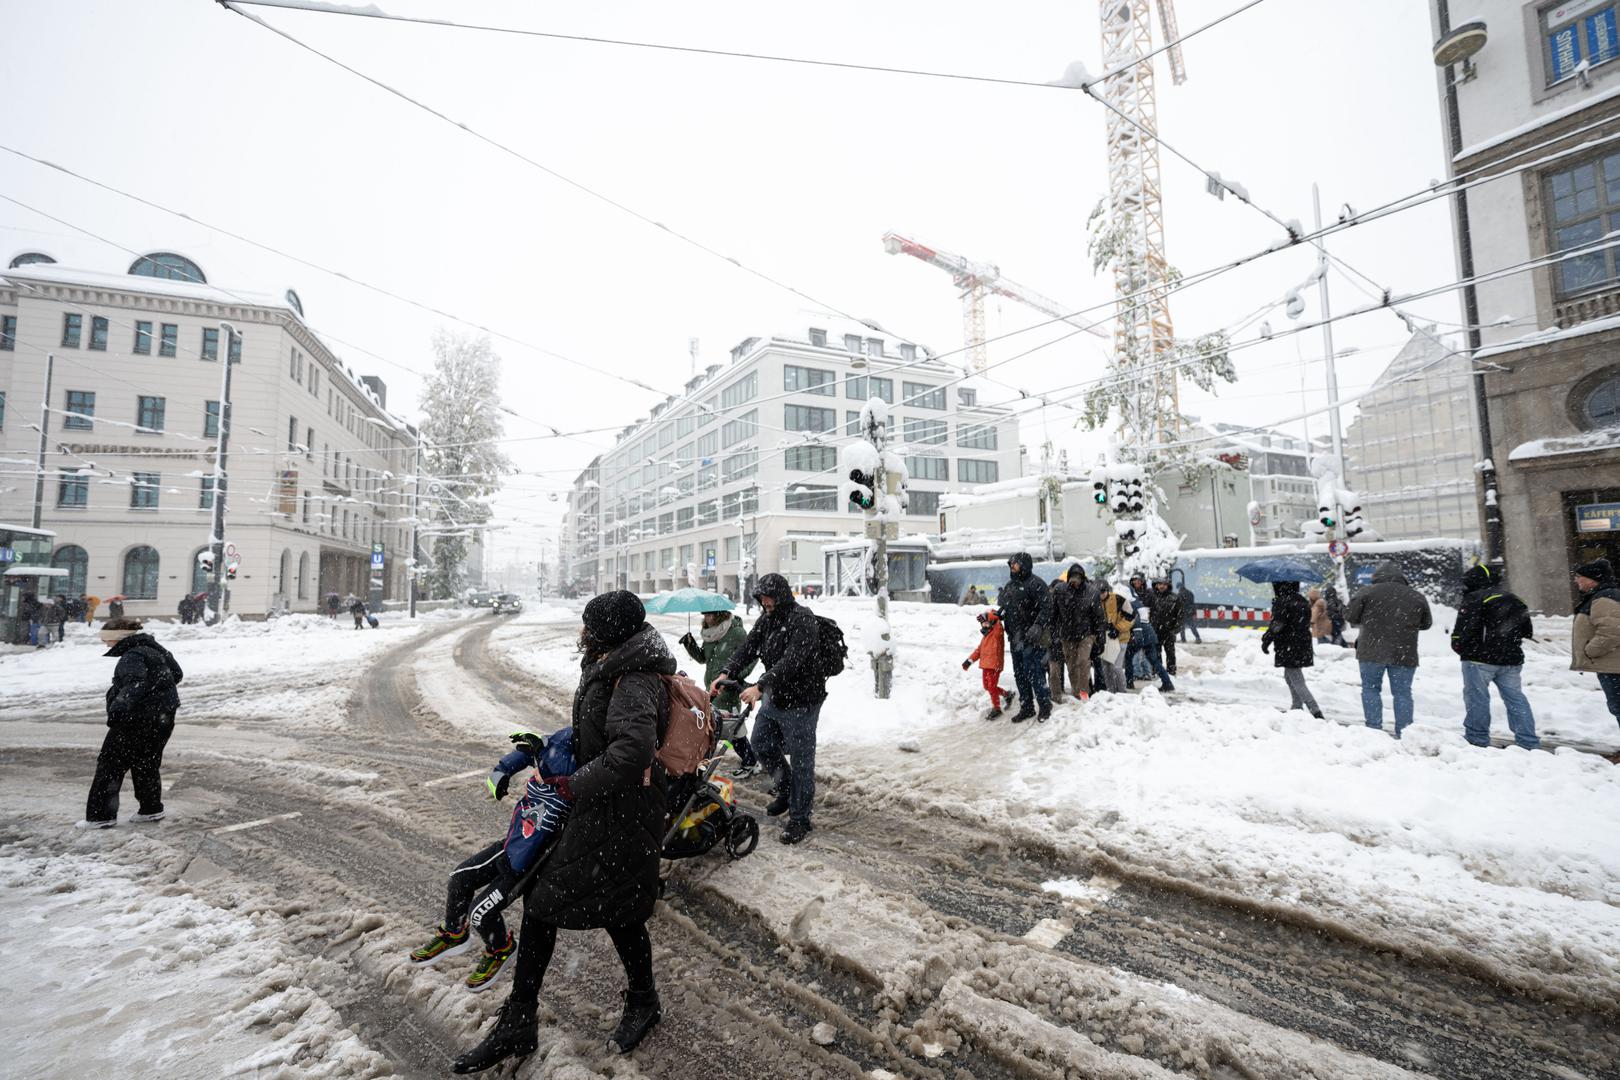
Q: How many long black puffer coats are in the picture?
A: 1